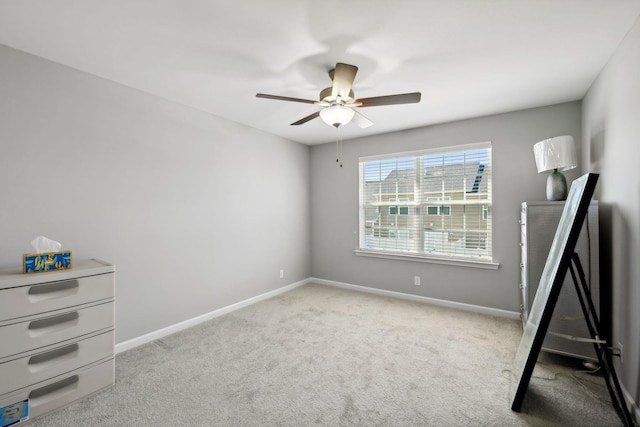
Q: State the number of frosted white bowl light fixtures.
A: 1